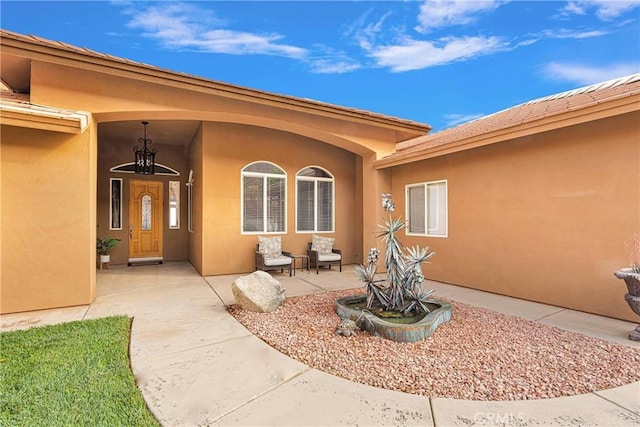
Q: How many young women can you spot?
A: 0